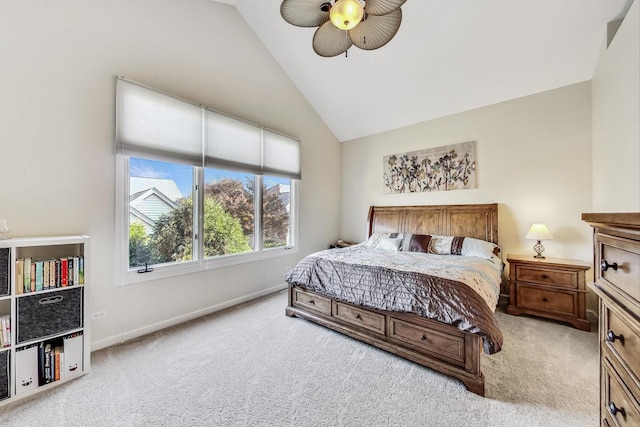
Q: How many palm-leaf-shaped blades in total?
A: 4